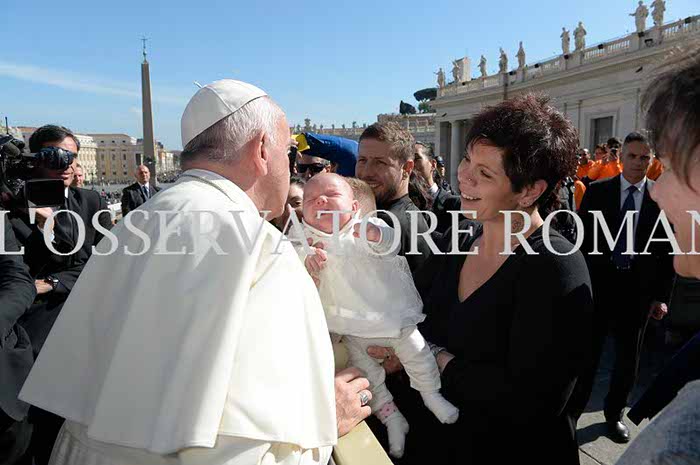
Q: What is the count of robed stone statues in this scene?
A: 9